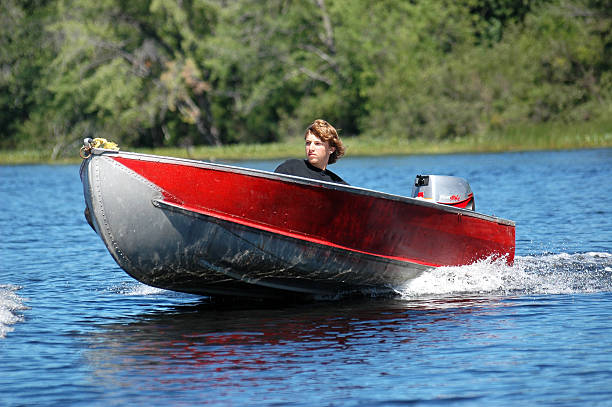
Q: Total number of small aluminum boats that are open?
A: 1